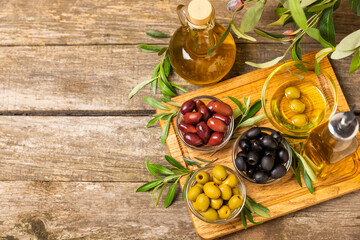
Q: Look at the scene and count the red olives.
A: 12